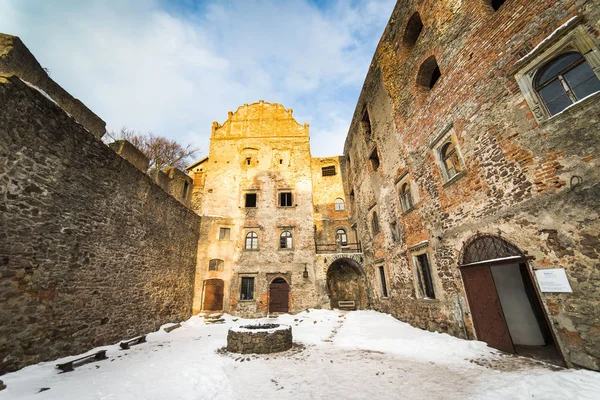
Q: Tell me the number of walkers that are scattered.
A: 0